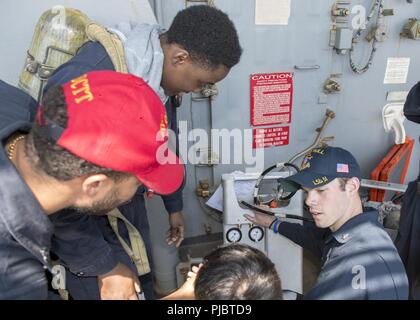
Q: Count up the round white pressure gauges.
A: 2